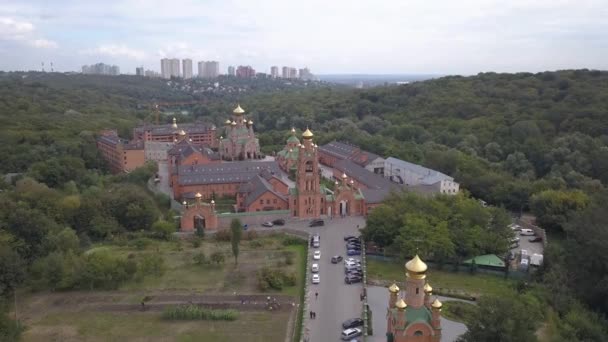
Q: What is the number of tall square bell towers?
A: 1